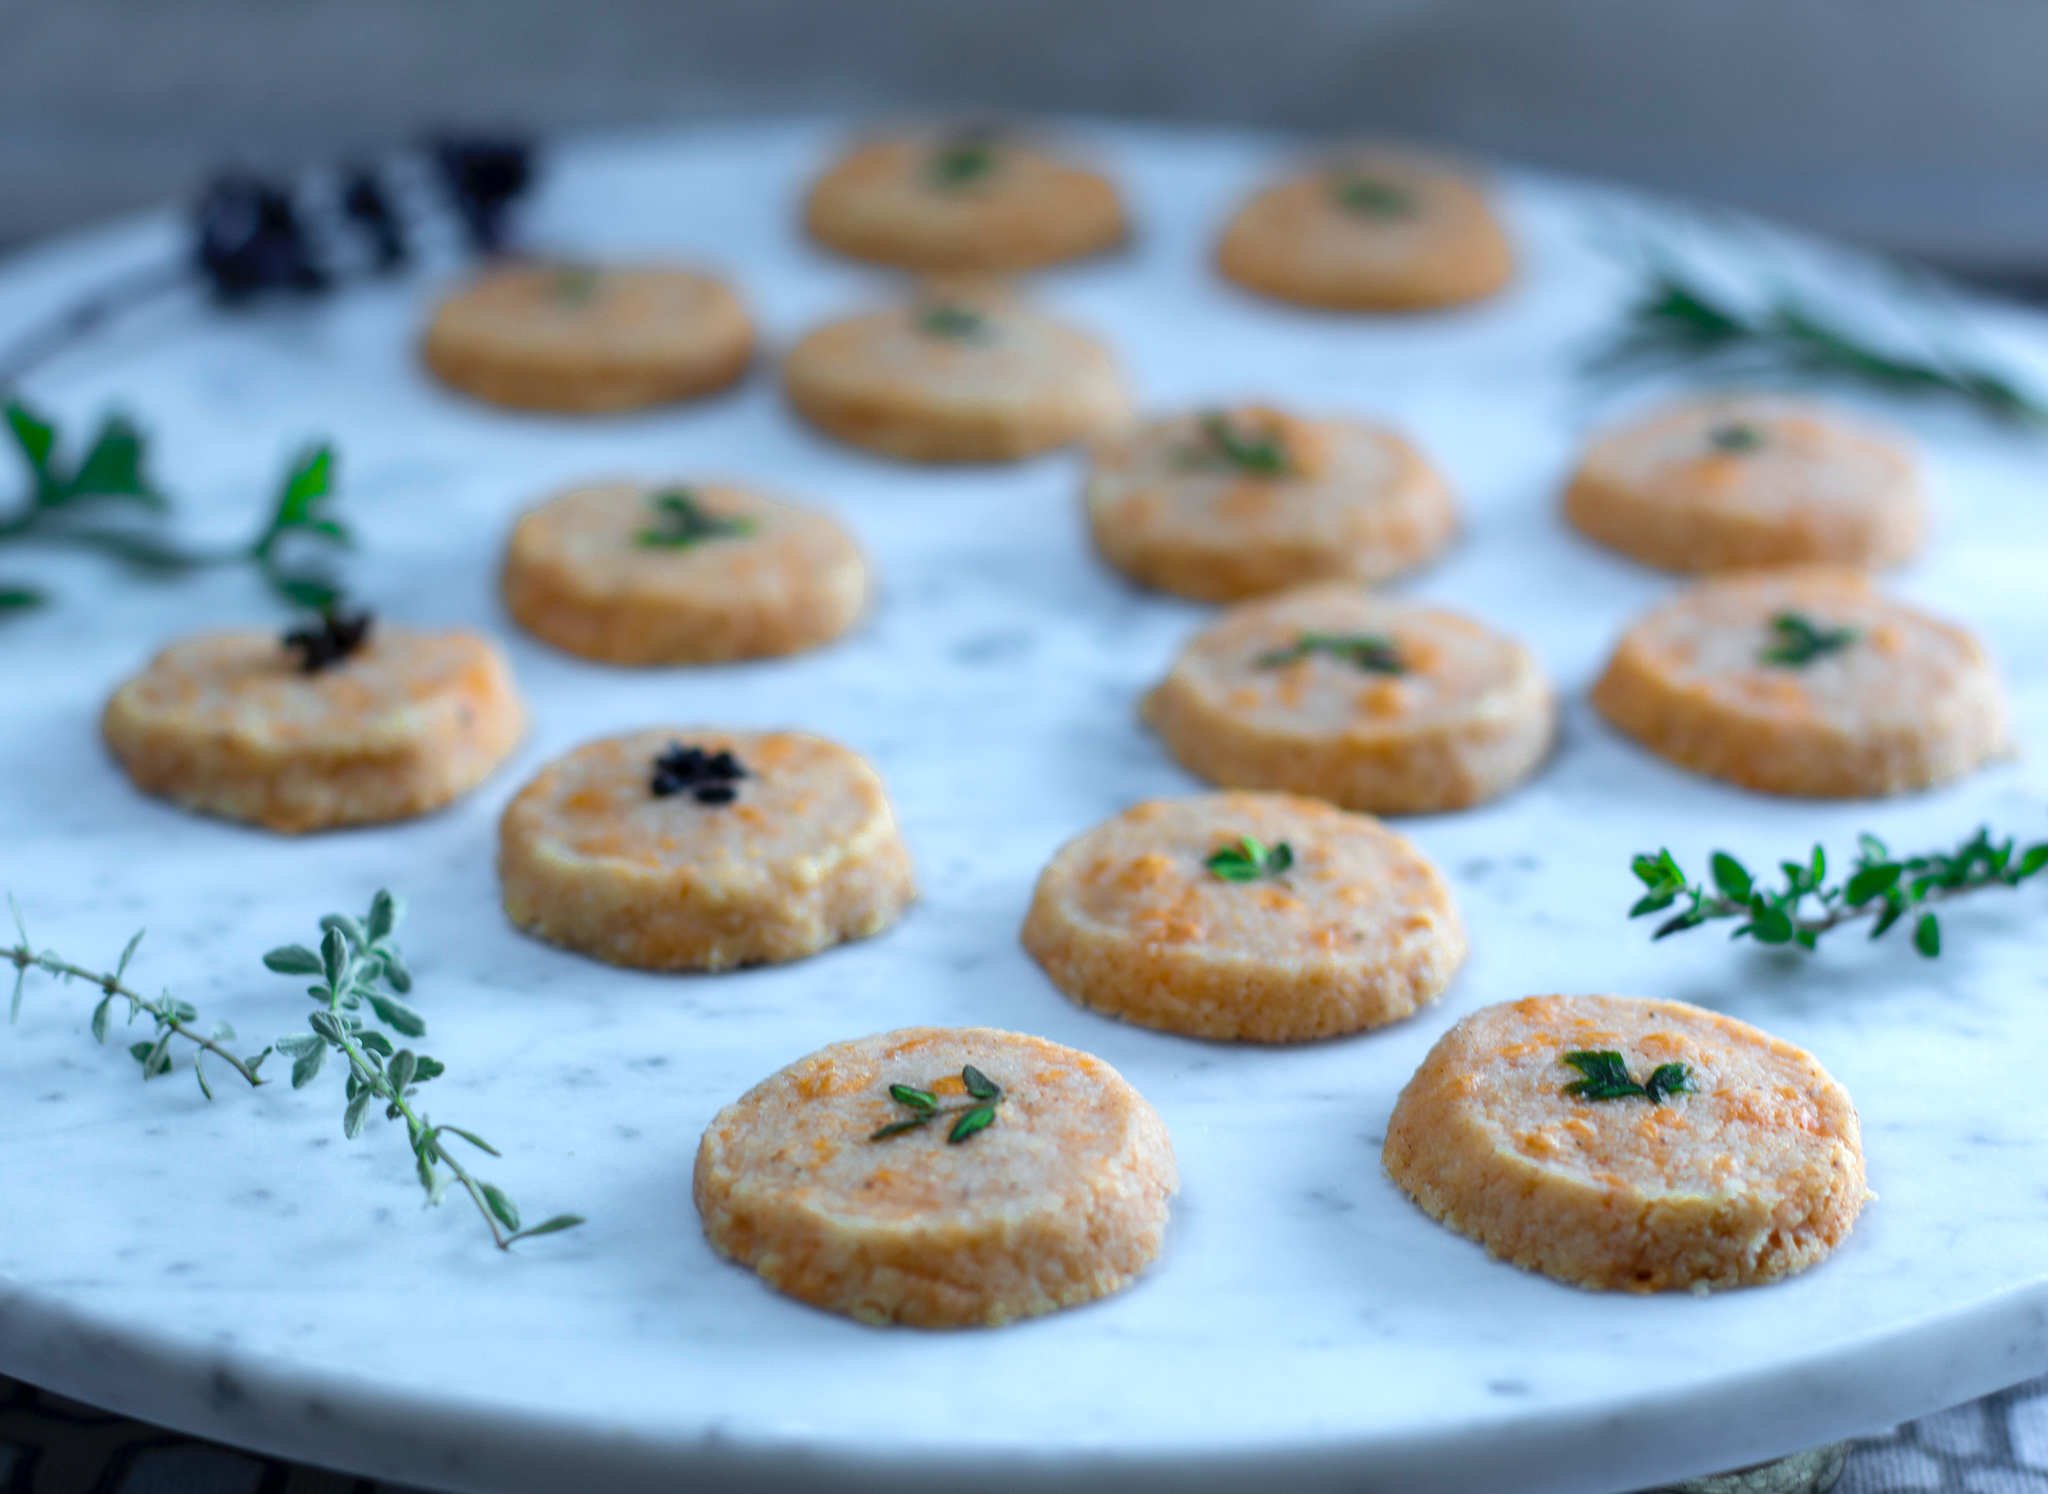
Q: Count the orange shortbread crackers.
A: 14